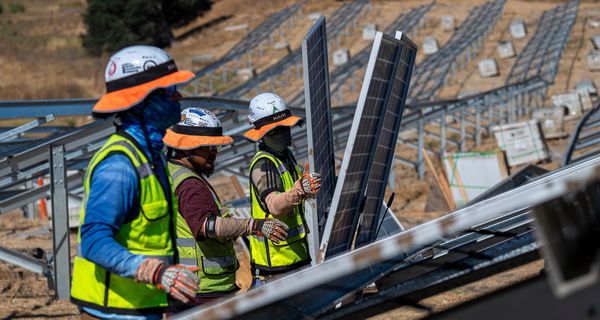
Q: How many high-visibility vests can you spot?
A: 3